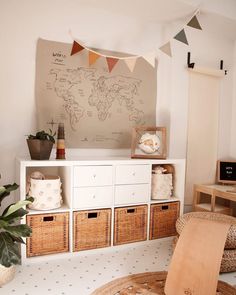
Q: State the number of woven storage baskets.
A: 4